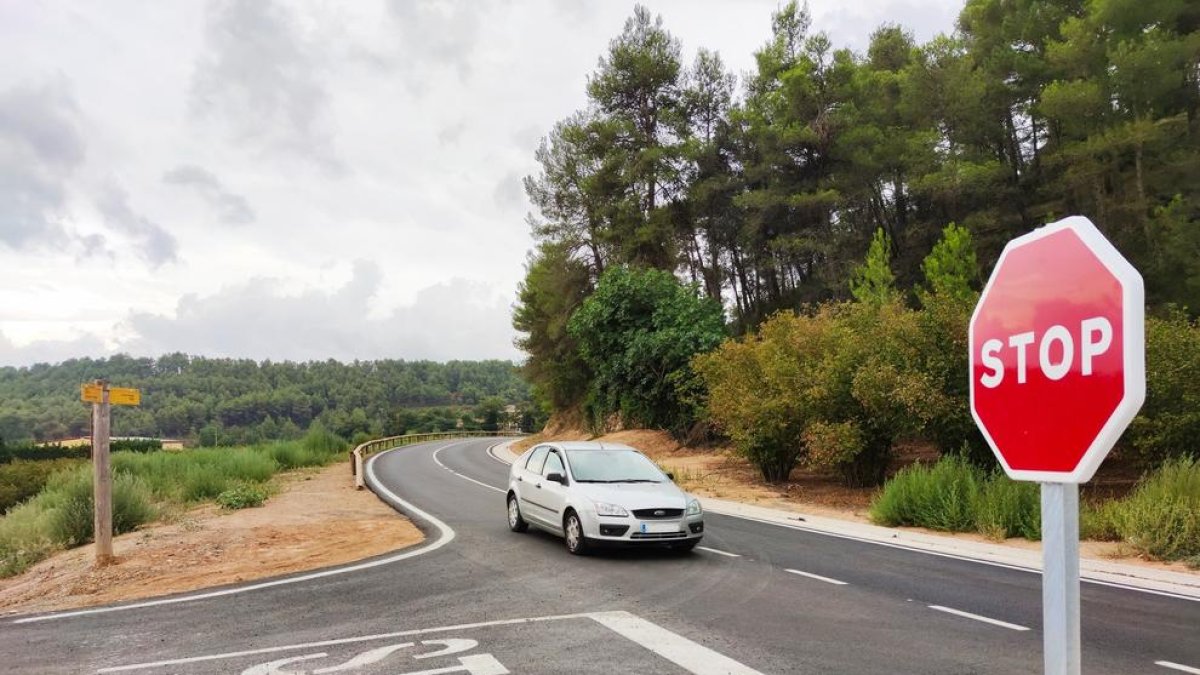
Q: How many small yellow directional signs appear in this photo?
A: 2